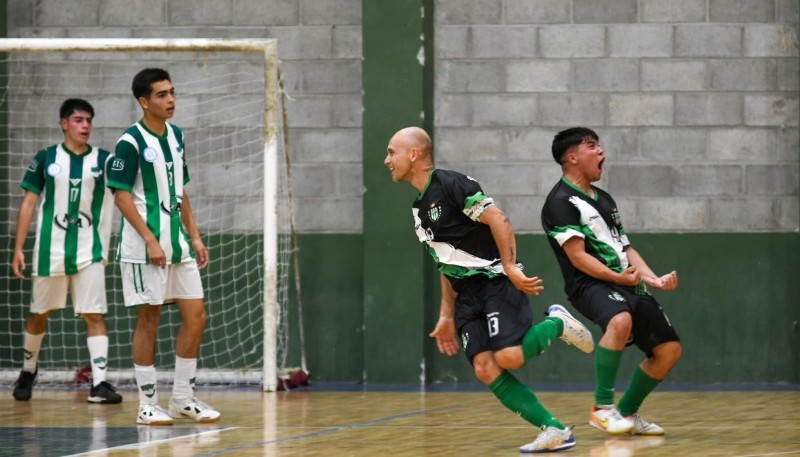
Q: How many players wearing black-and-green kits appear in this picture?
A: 2